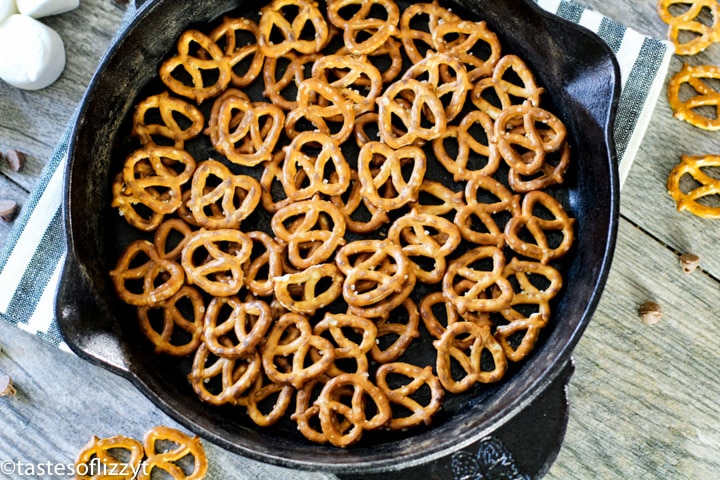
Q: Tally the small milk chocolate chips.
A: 5